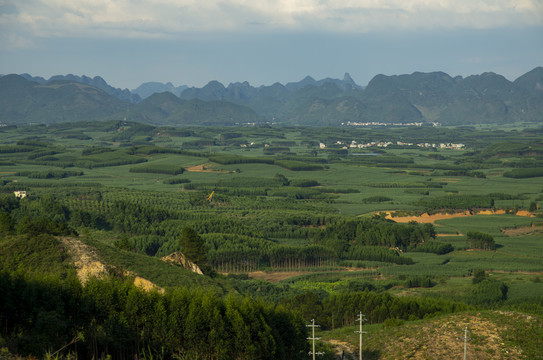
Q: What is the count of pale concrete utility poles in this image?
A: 3